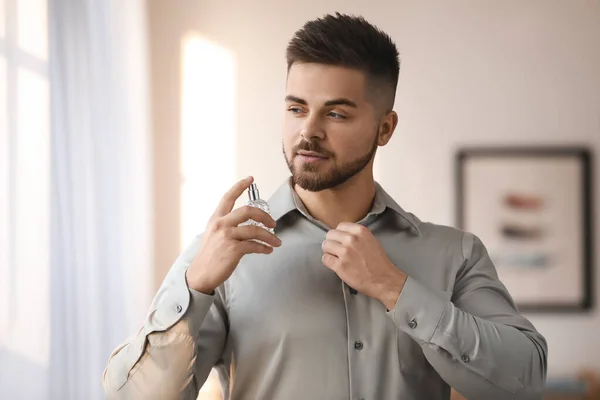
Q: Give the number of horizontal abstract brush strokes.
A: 3